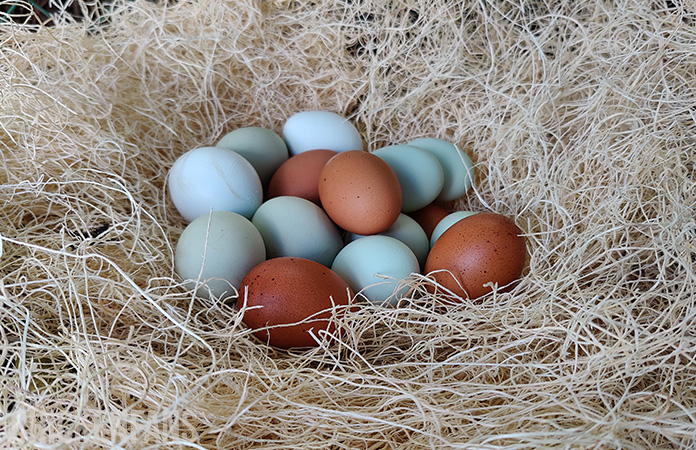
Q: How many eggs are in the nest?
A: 15